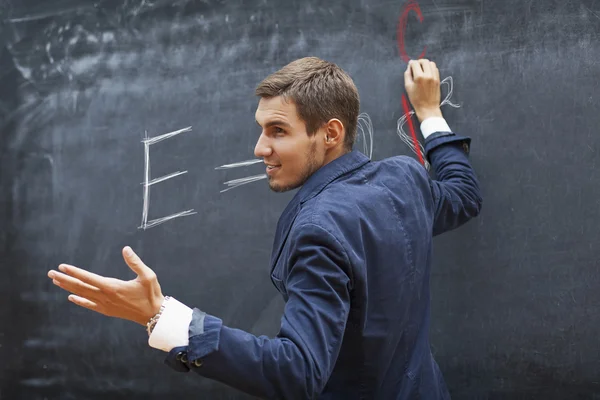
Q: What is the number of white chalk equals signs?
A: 1